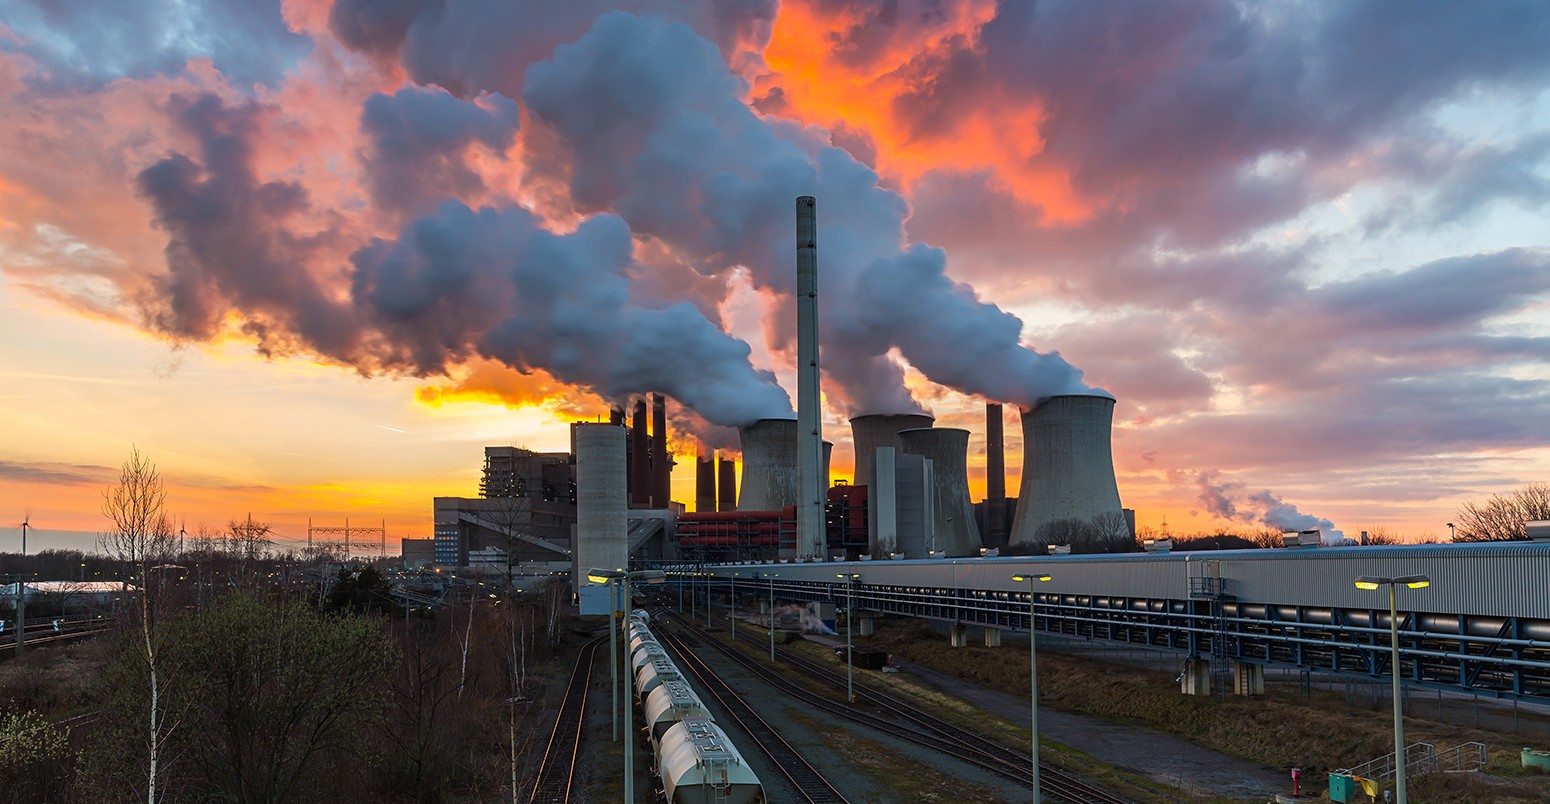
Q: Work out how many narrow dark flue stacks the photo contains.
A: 6